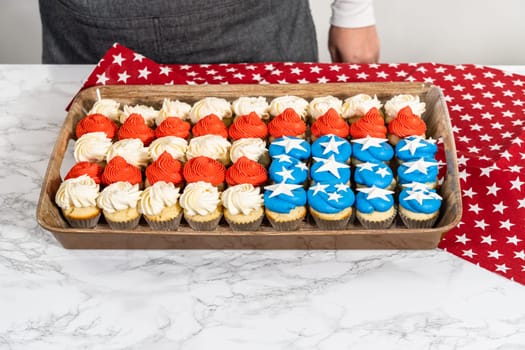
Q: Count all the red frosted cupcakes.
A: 14